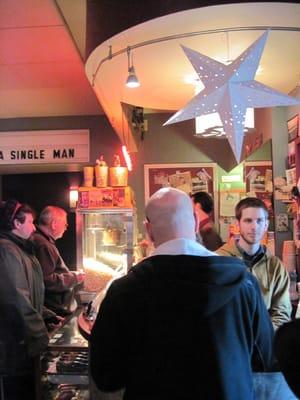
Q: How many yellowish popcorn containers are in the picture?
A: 3